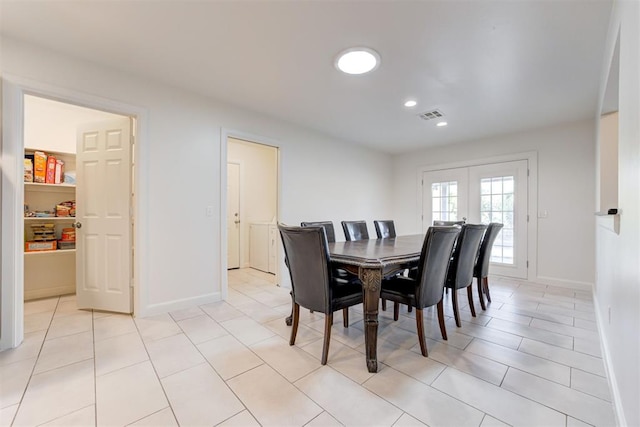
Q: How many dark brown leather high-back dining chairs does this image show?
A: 8